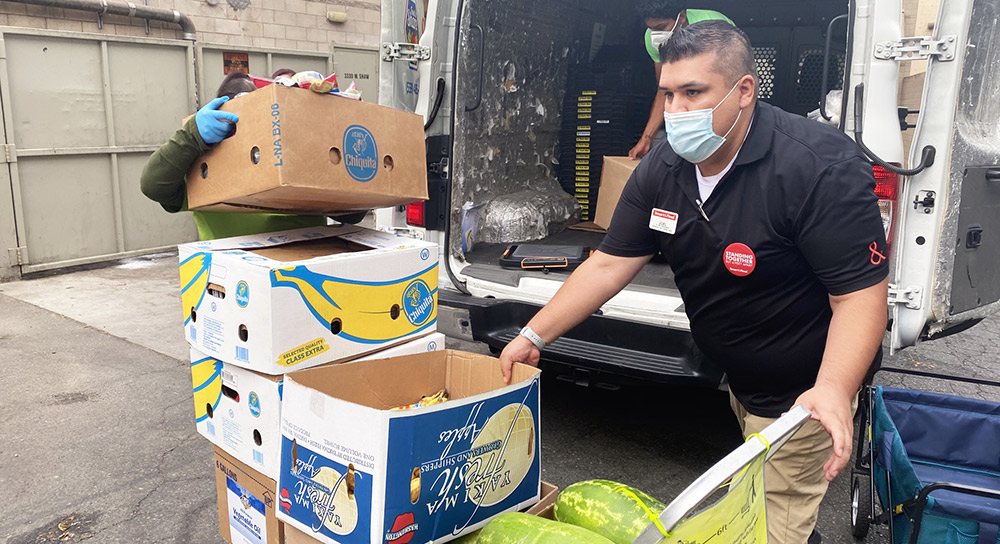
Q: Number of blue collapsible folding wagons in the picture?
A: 1